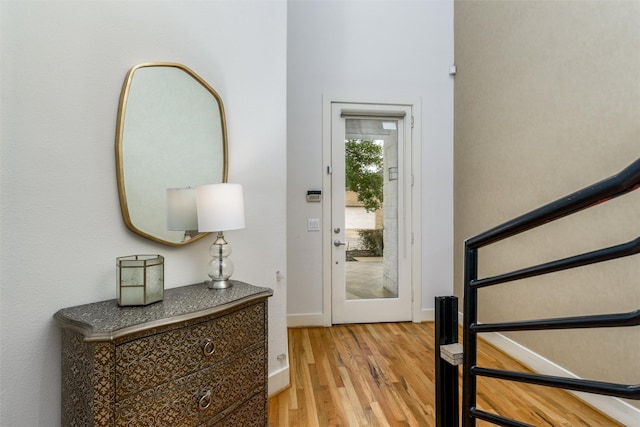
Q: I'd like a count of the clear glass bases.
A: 1